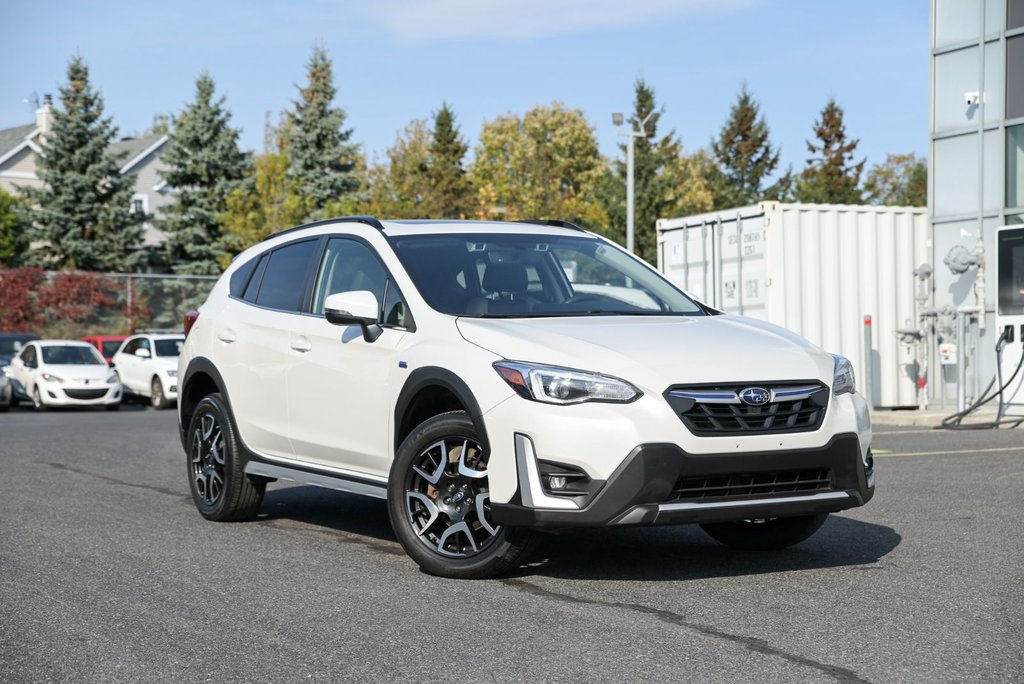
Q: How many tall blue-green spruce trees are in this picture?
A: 3